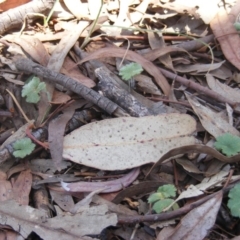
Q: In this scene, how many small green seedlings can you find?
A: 6